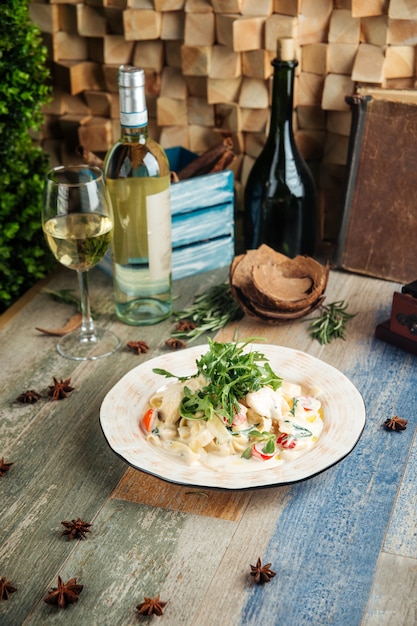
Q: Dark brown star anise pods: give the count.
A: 12